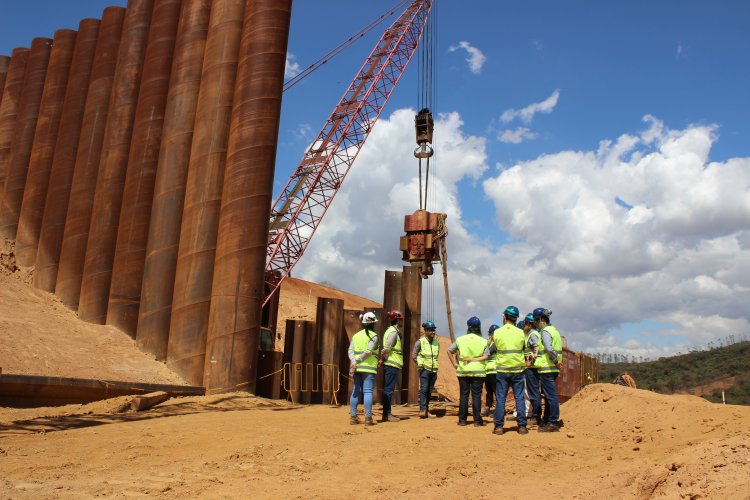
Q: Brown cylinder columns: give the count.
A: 11